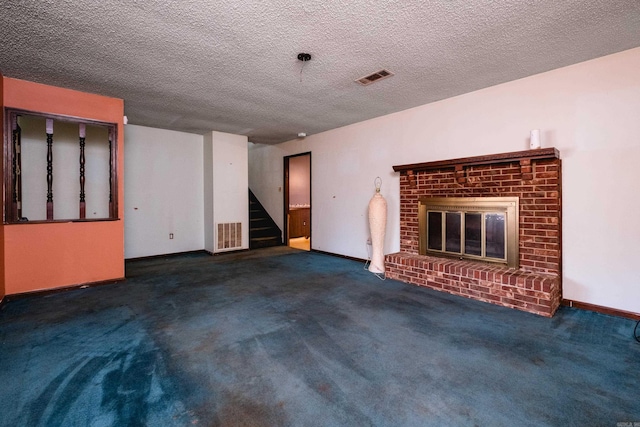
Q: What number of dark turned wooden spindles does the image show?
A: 4